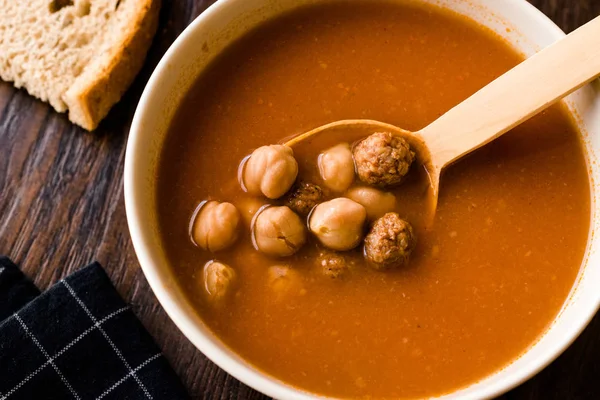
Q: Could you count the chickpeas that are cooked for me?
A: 7